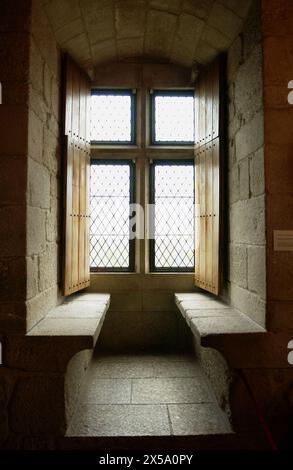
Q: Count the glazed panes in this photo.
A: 4